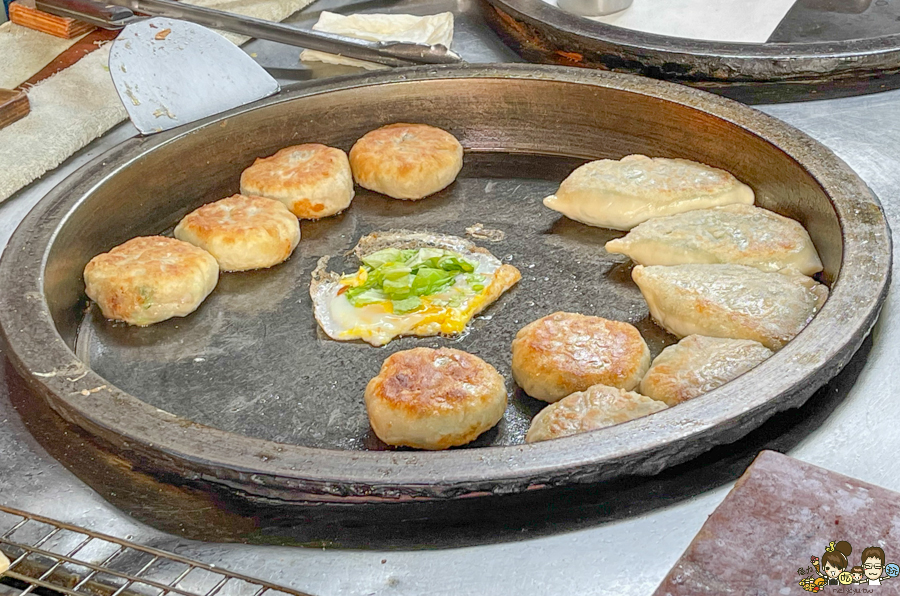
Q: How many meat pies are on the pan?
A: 6